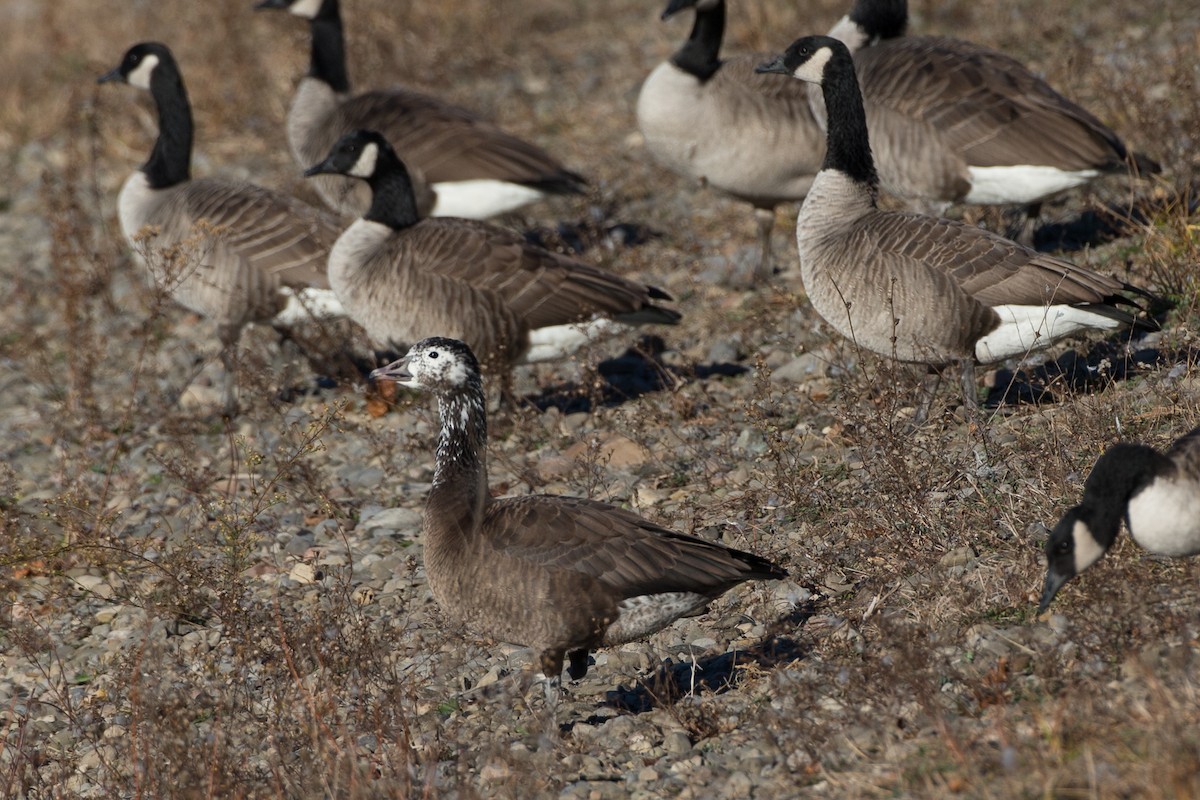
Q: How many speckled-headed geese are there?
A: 1